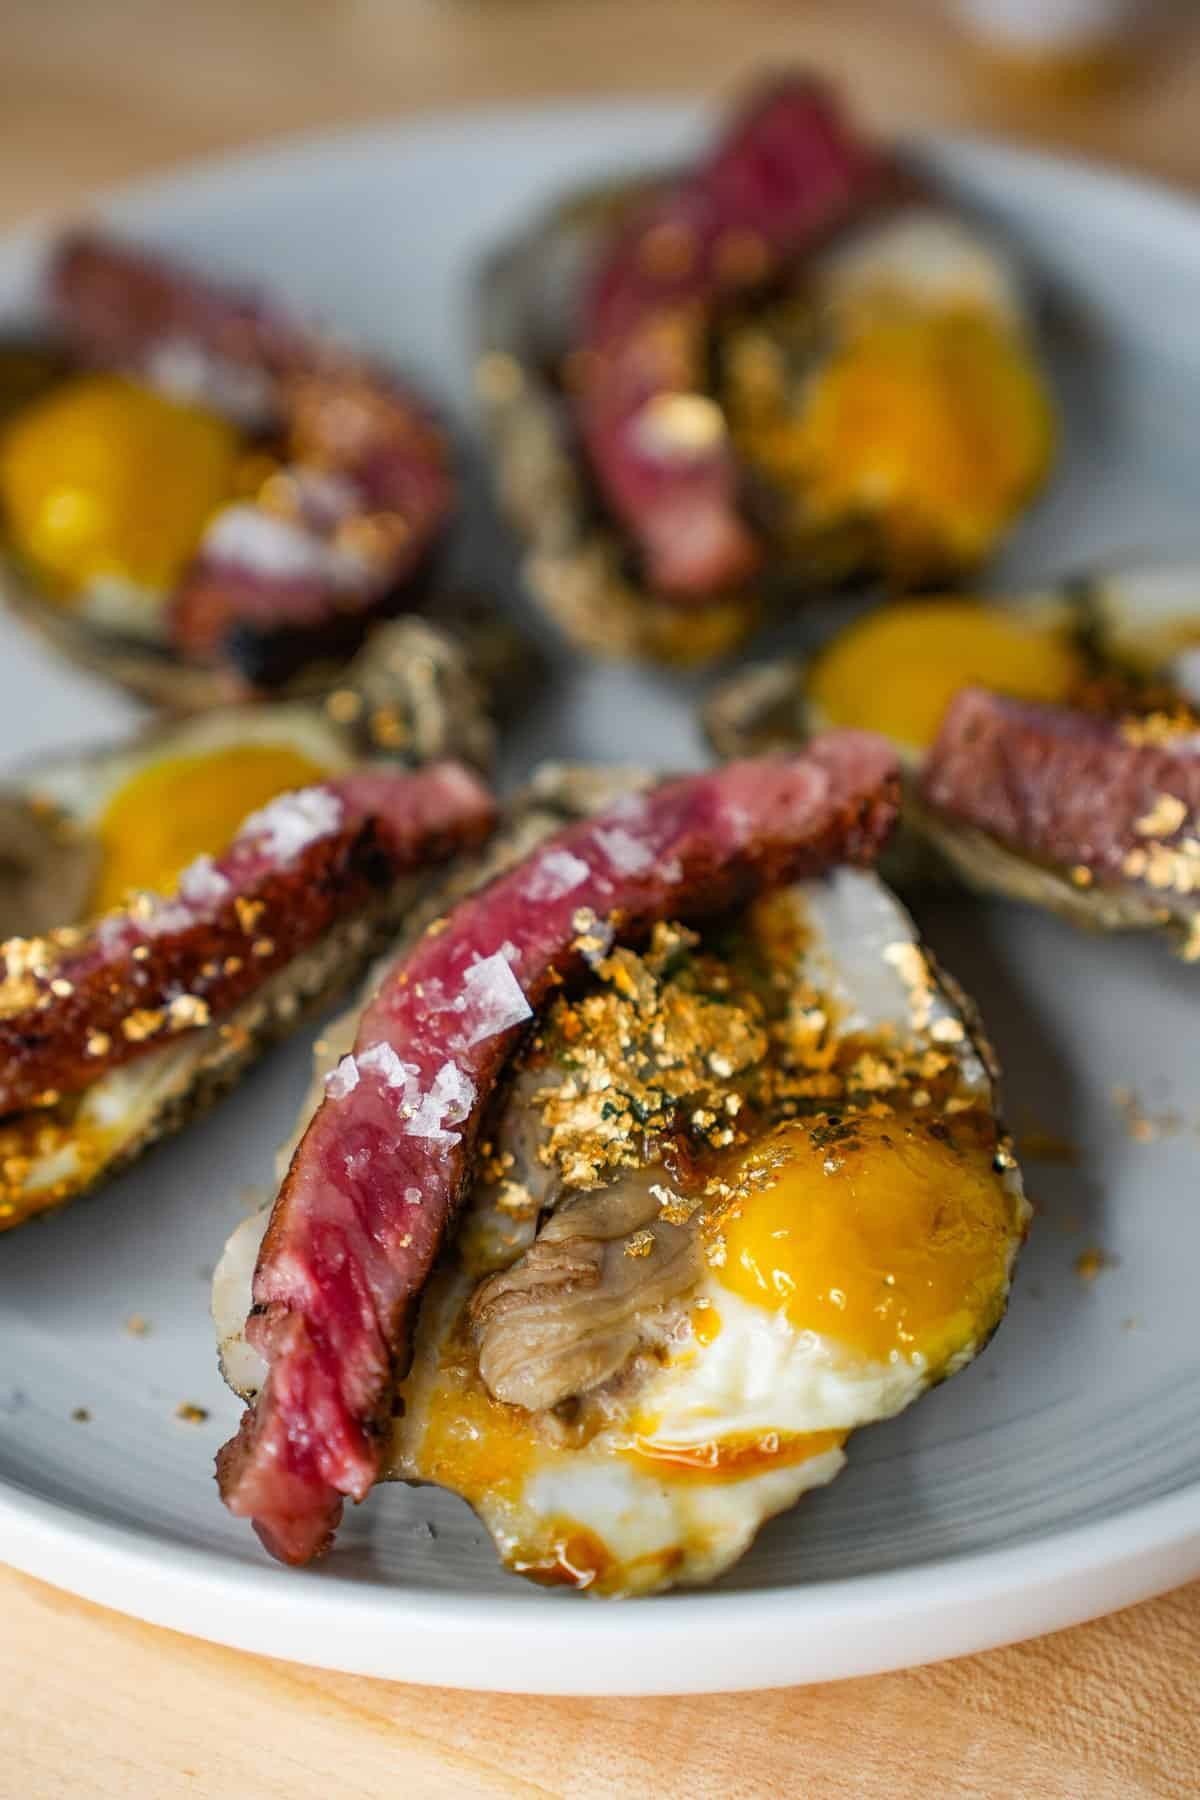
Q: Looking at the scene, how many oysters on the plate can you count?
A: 5